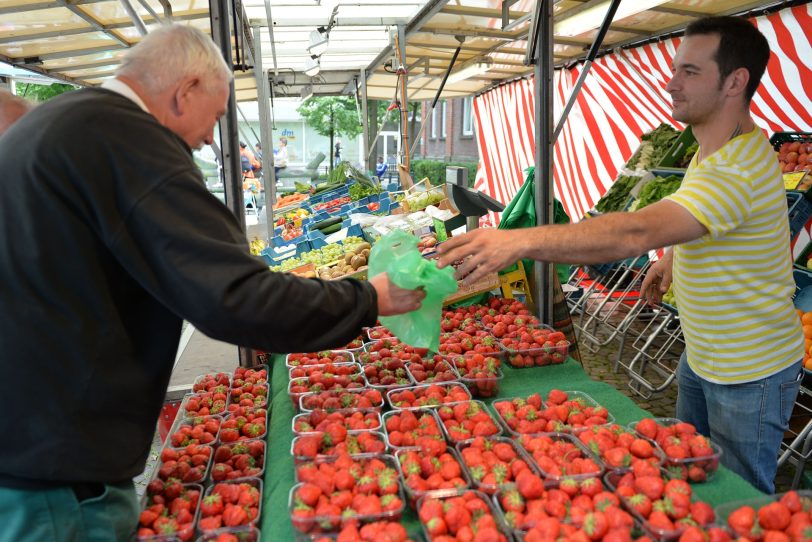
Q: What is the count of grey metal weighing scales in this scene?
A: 1